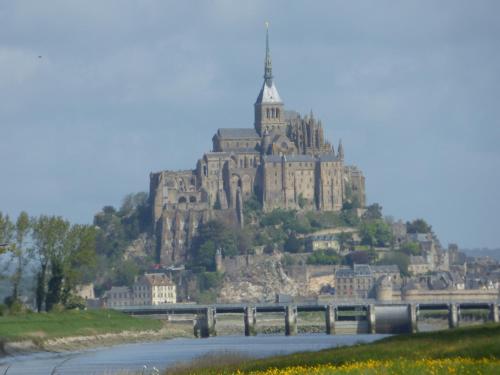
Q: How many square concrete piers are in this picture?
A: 8